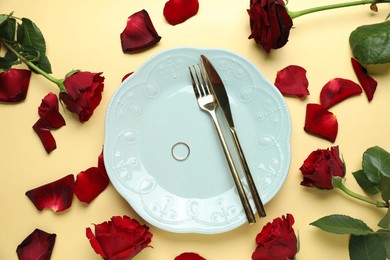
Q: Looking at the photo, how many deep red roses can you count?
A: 5